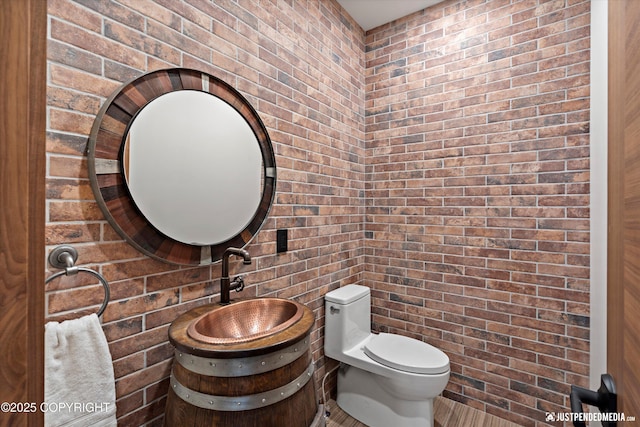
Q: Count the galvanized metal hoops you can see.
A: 2